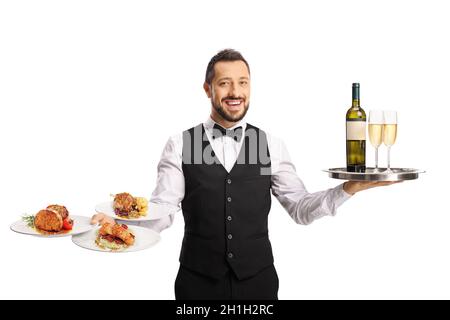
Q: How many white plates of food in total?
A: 3